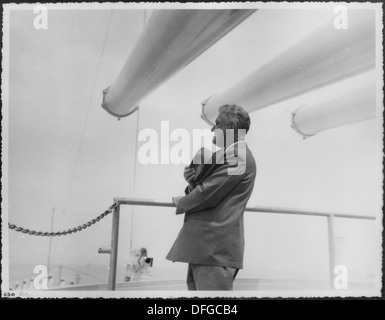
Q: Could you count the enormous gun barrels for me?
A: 3